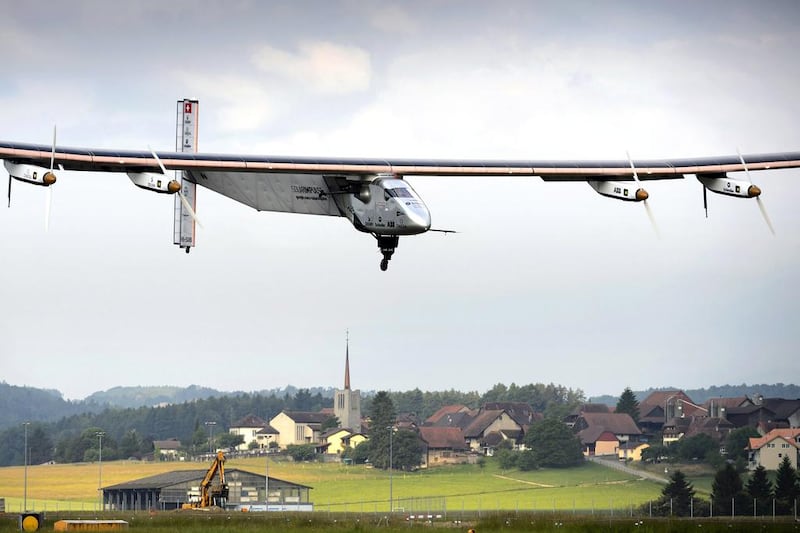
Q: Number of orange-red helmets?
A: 0